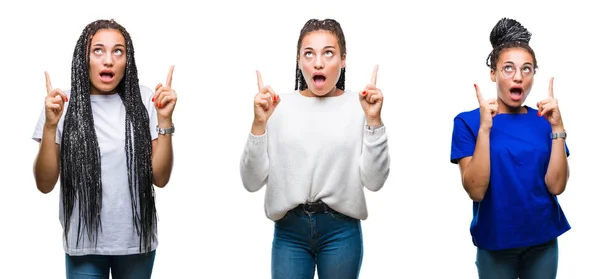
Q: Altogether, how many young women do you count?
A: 3